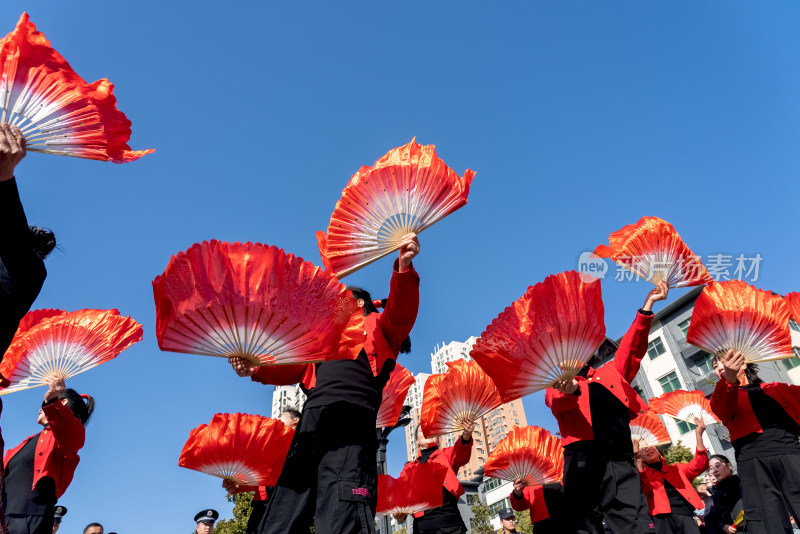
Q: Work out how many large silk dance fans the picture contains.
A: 15